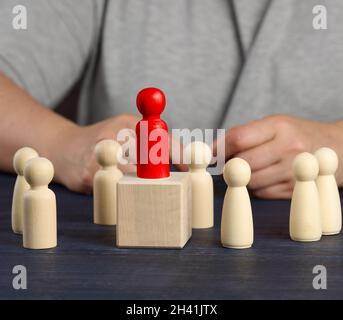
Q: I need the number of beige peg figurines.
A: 7